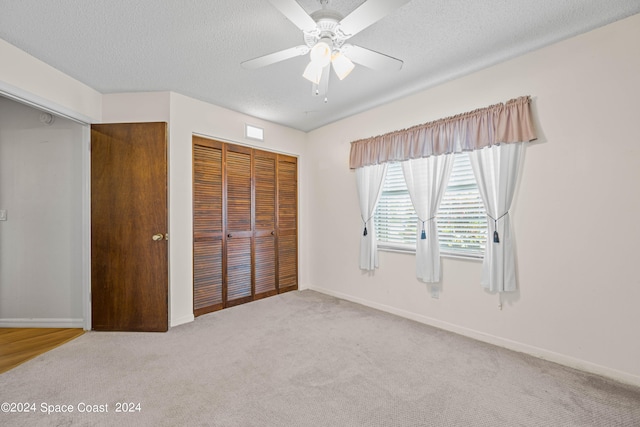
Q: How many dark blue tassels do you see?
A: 3